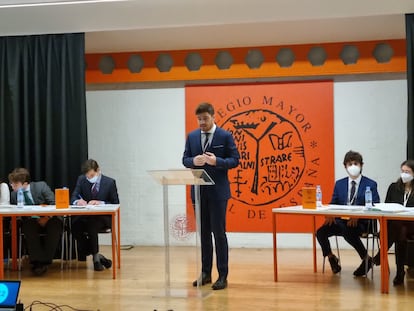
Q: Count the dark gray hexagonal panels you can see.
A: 10